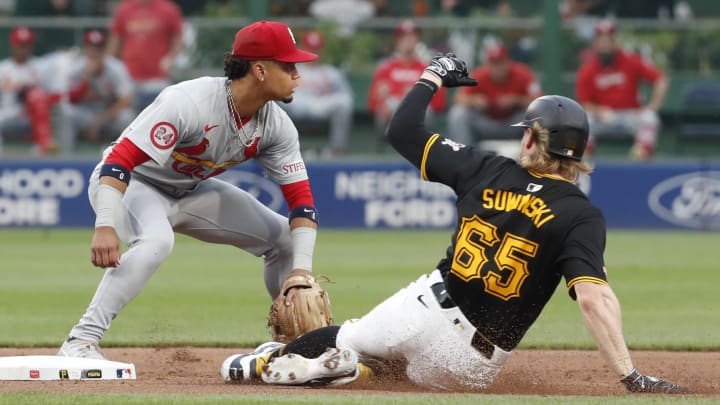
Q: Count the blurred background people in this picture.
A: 7